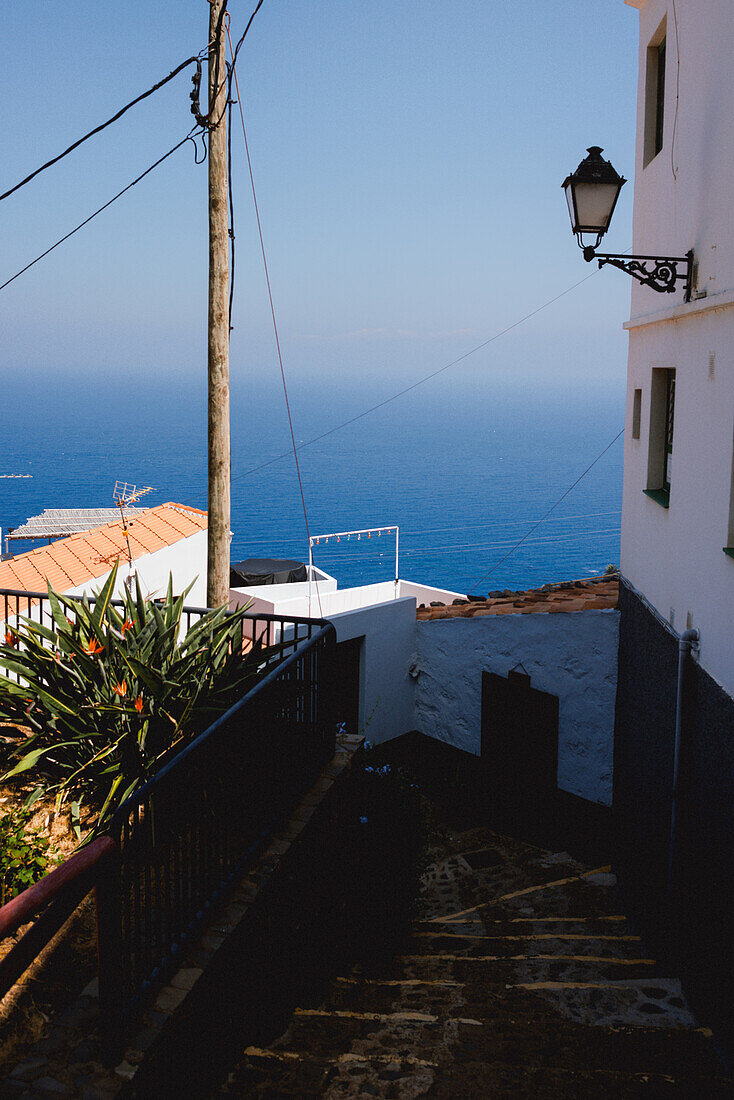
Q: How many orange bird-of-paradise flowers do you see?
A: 5